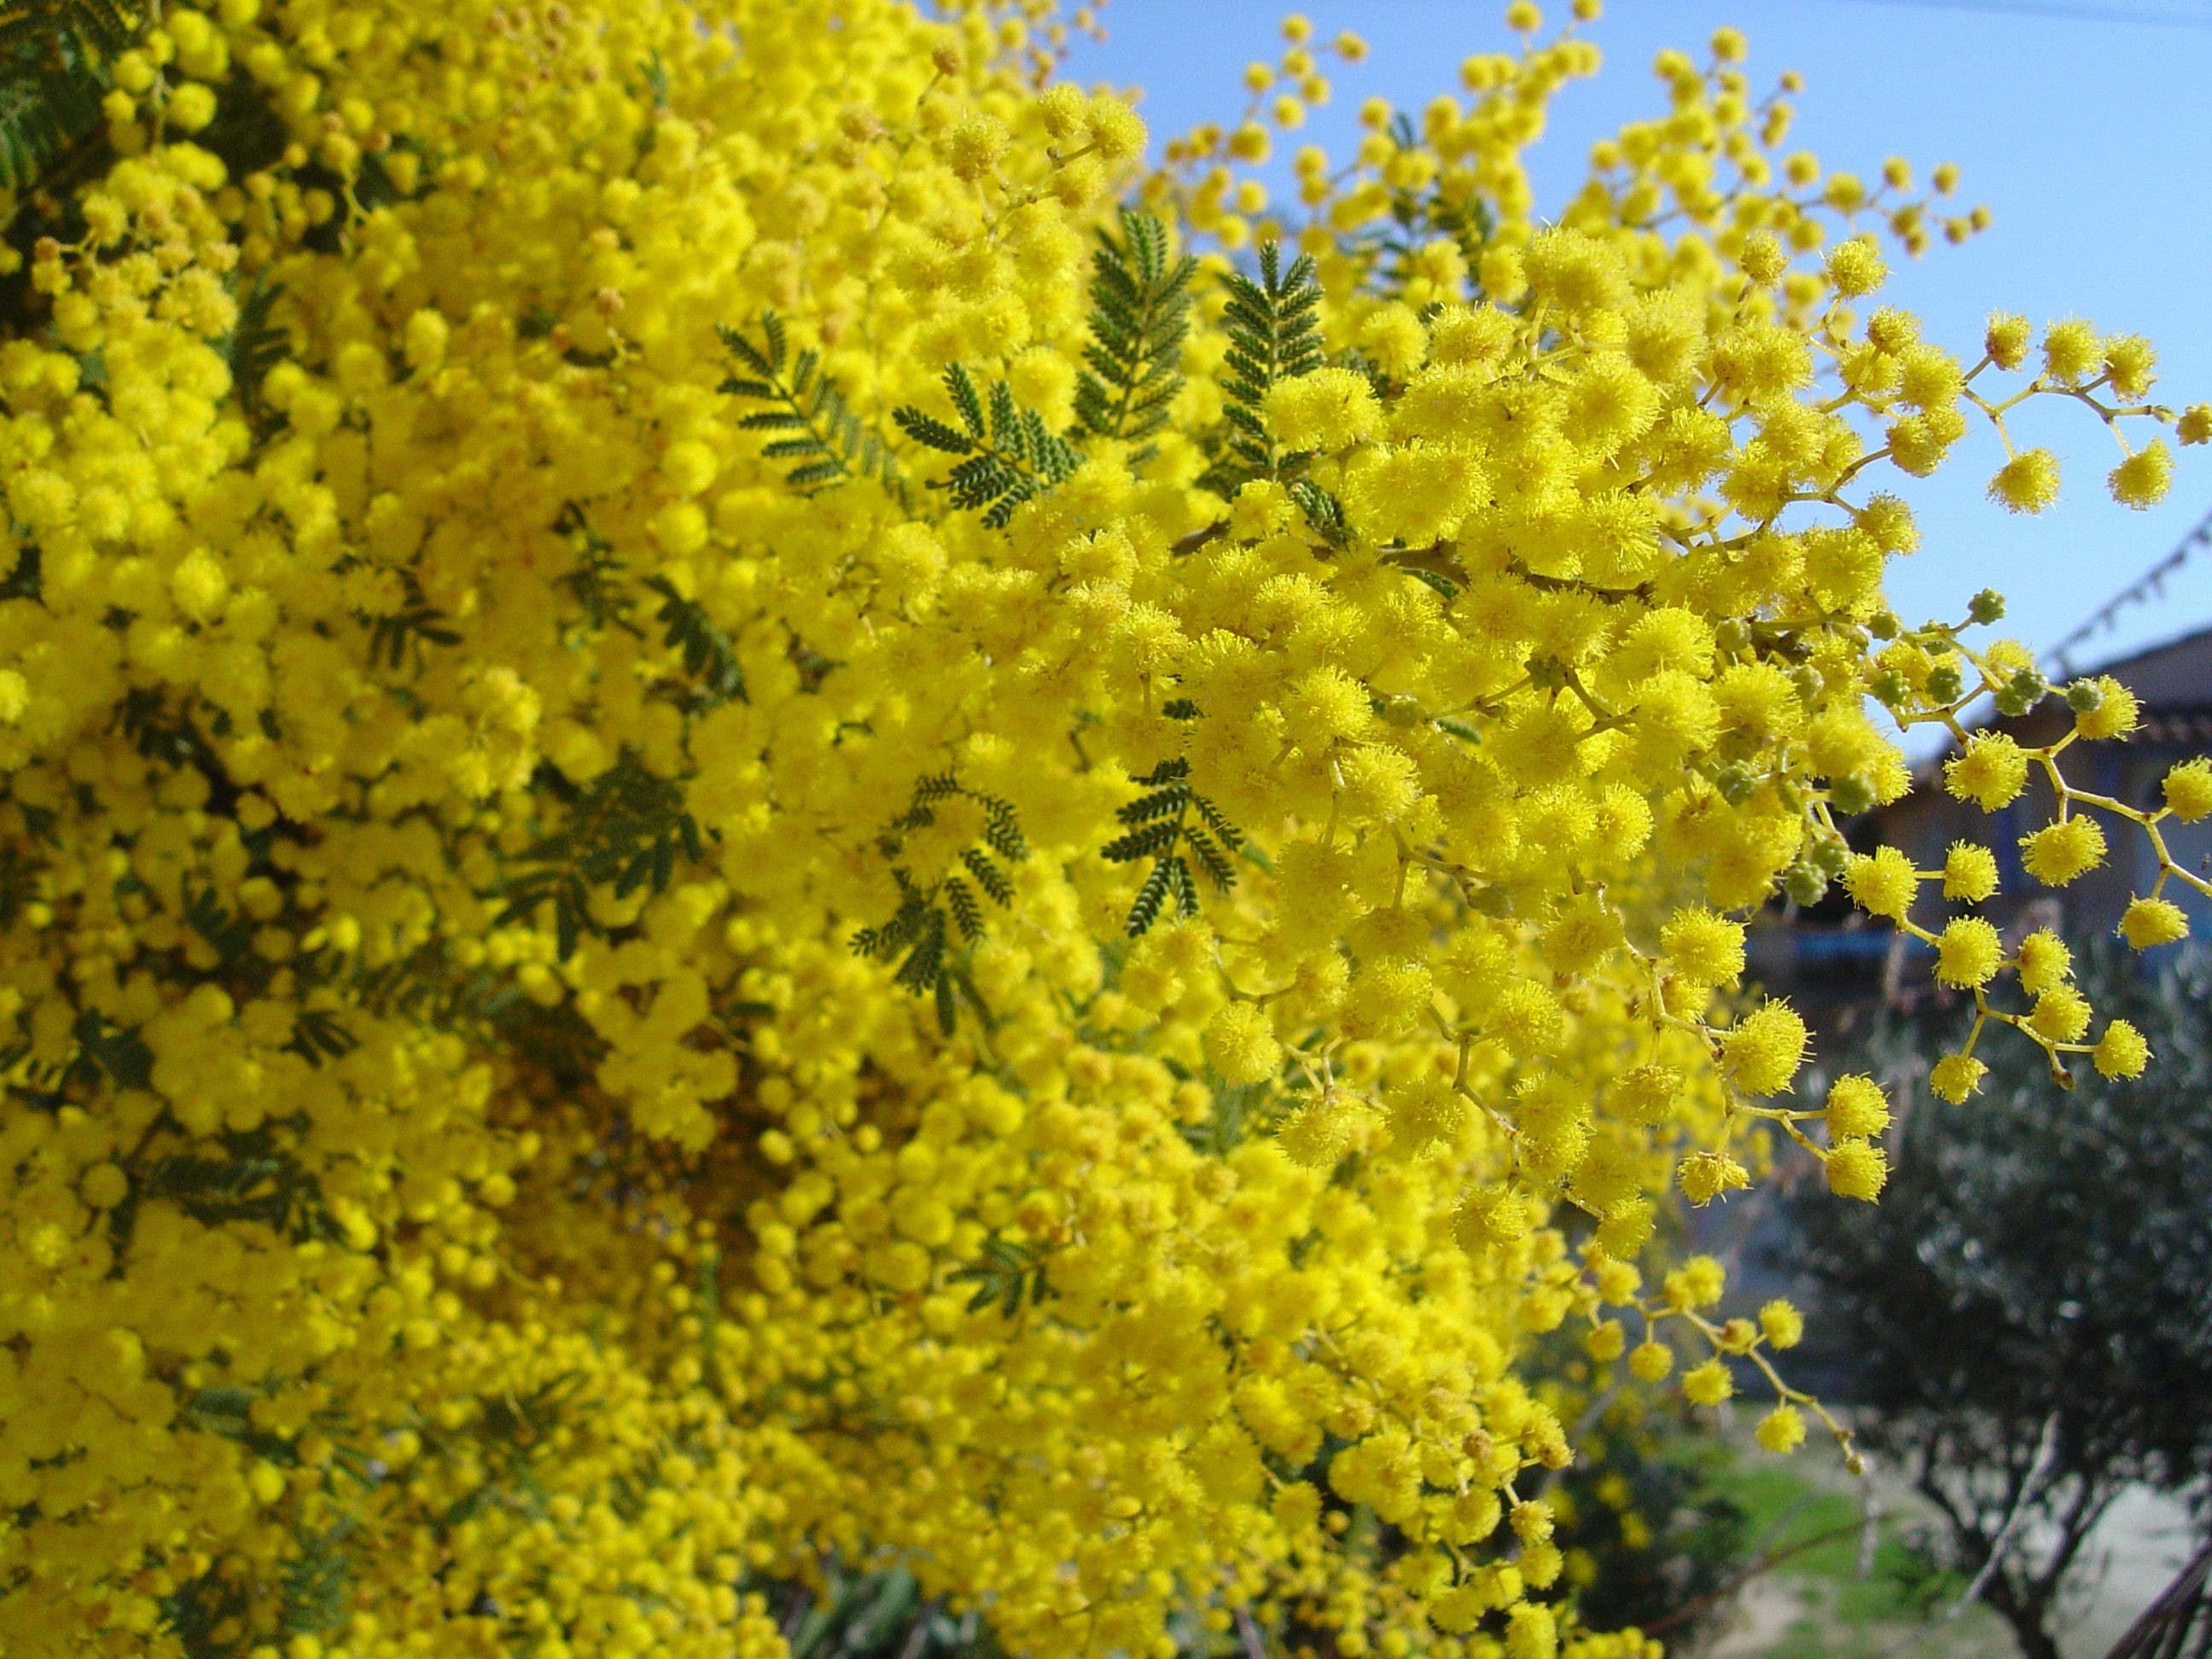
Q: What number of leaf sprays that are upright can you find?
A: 2